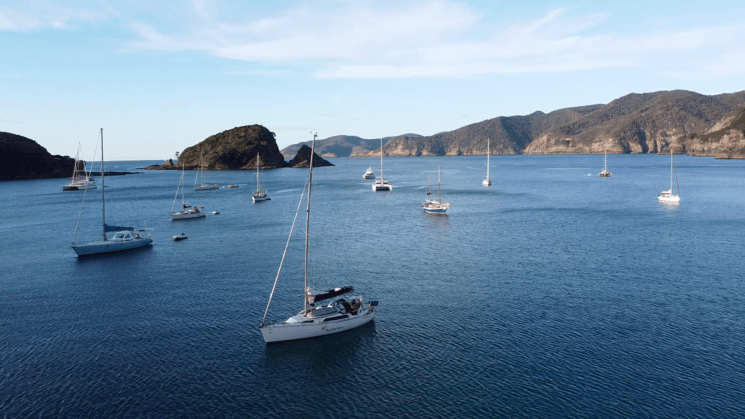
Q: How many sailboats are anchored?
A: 11